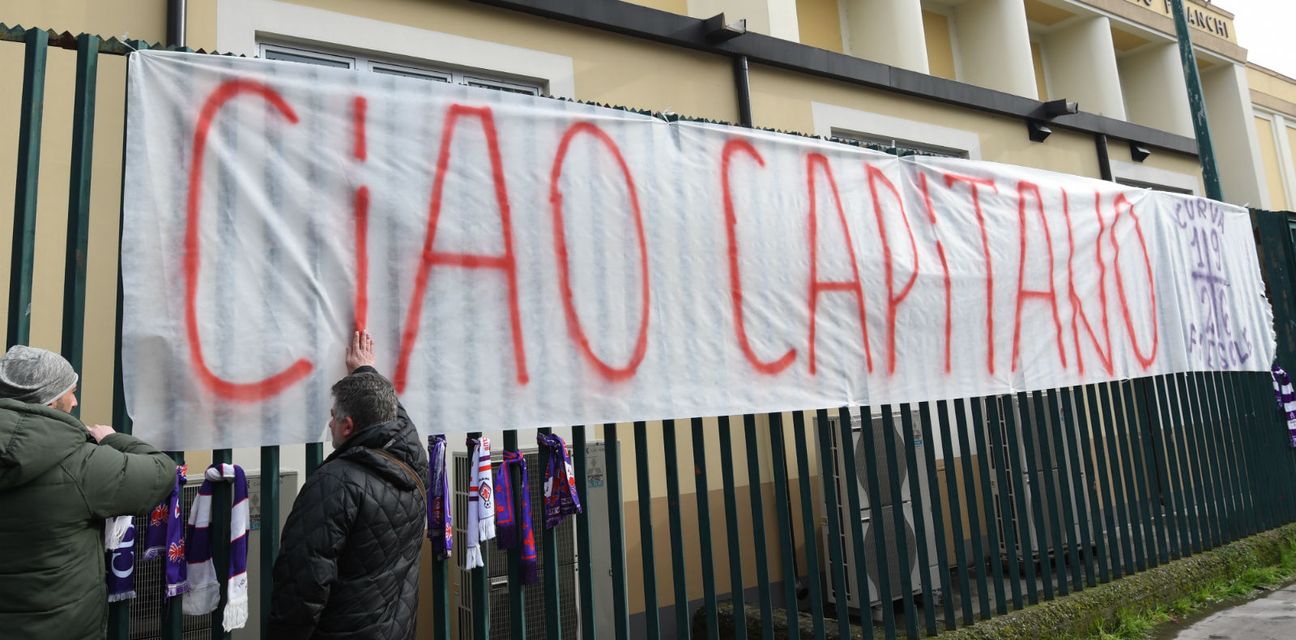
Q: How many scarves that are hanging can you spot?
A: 8